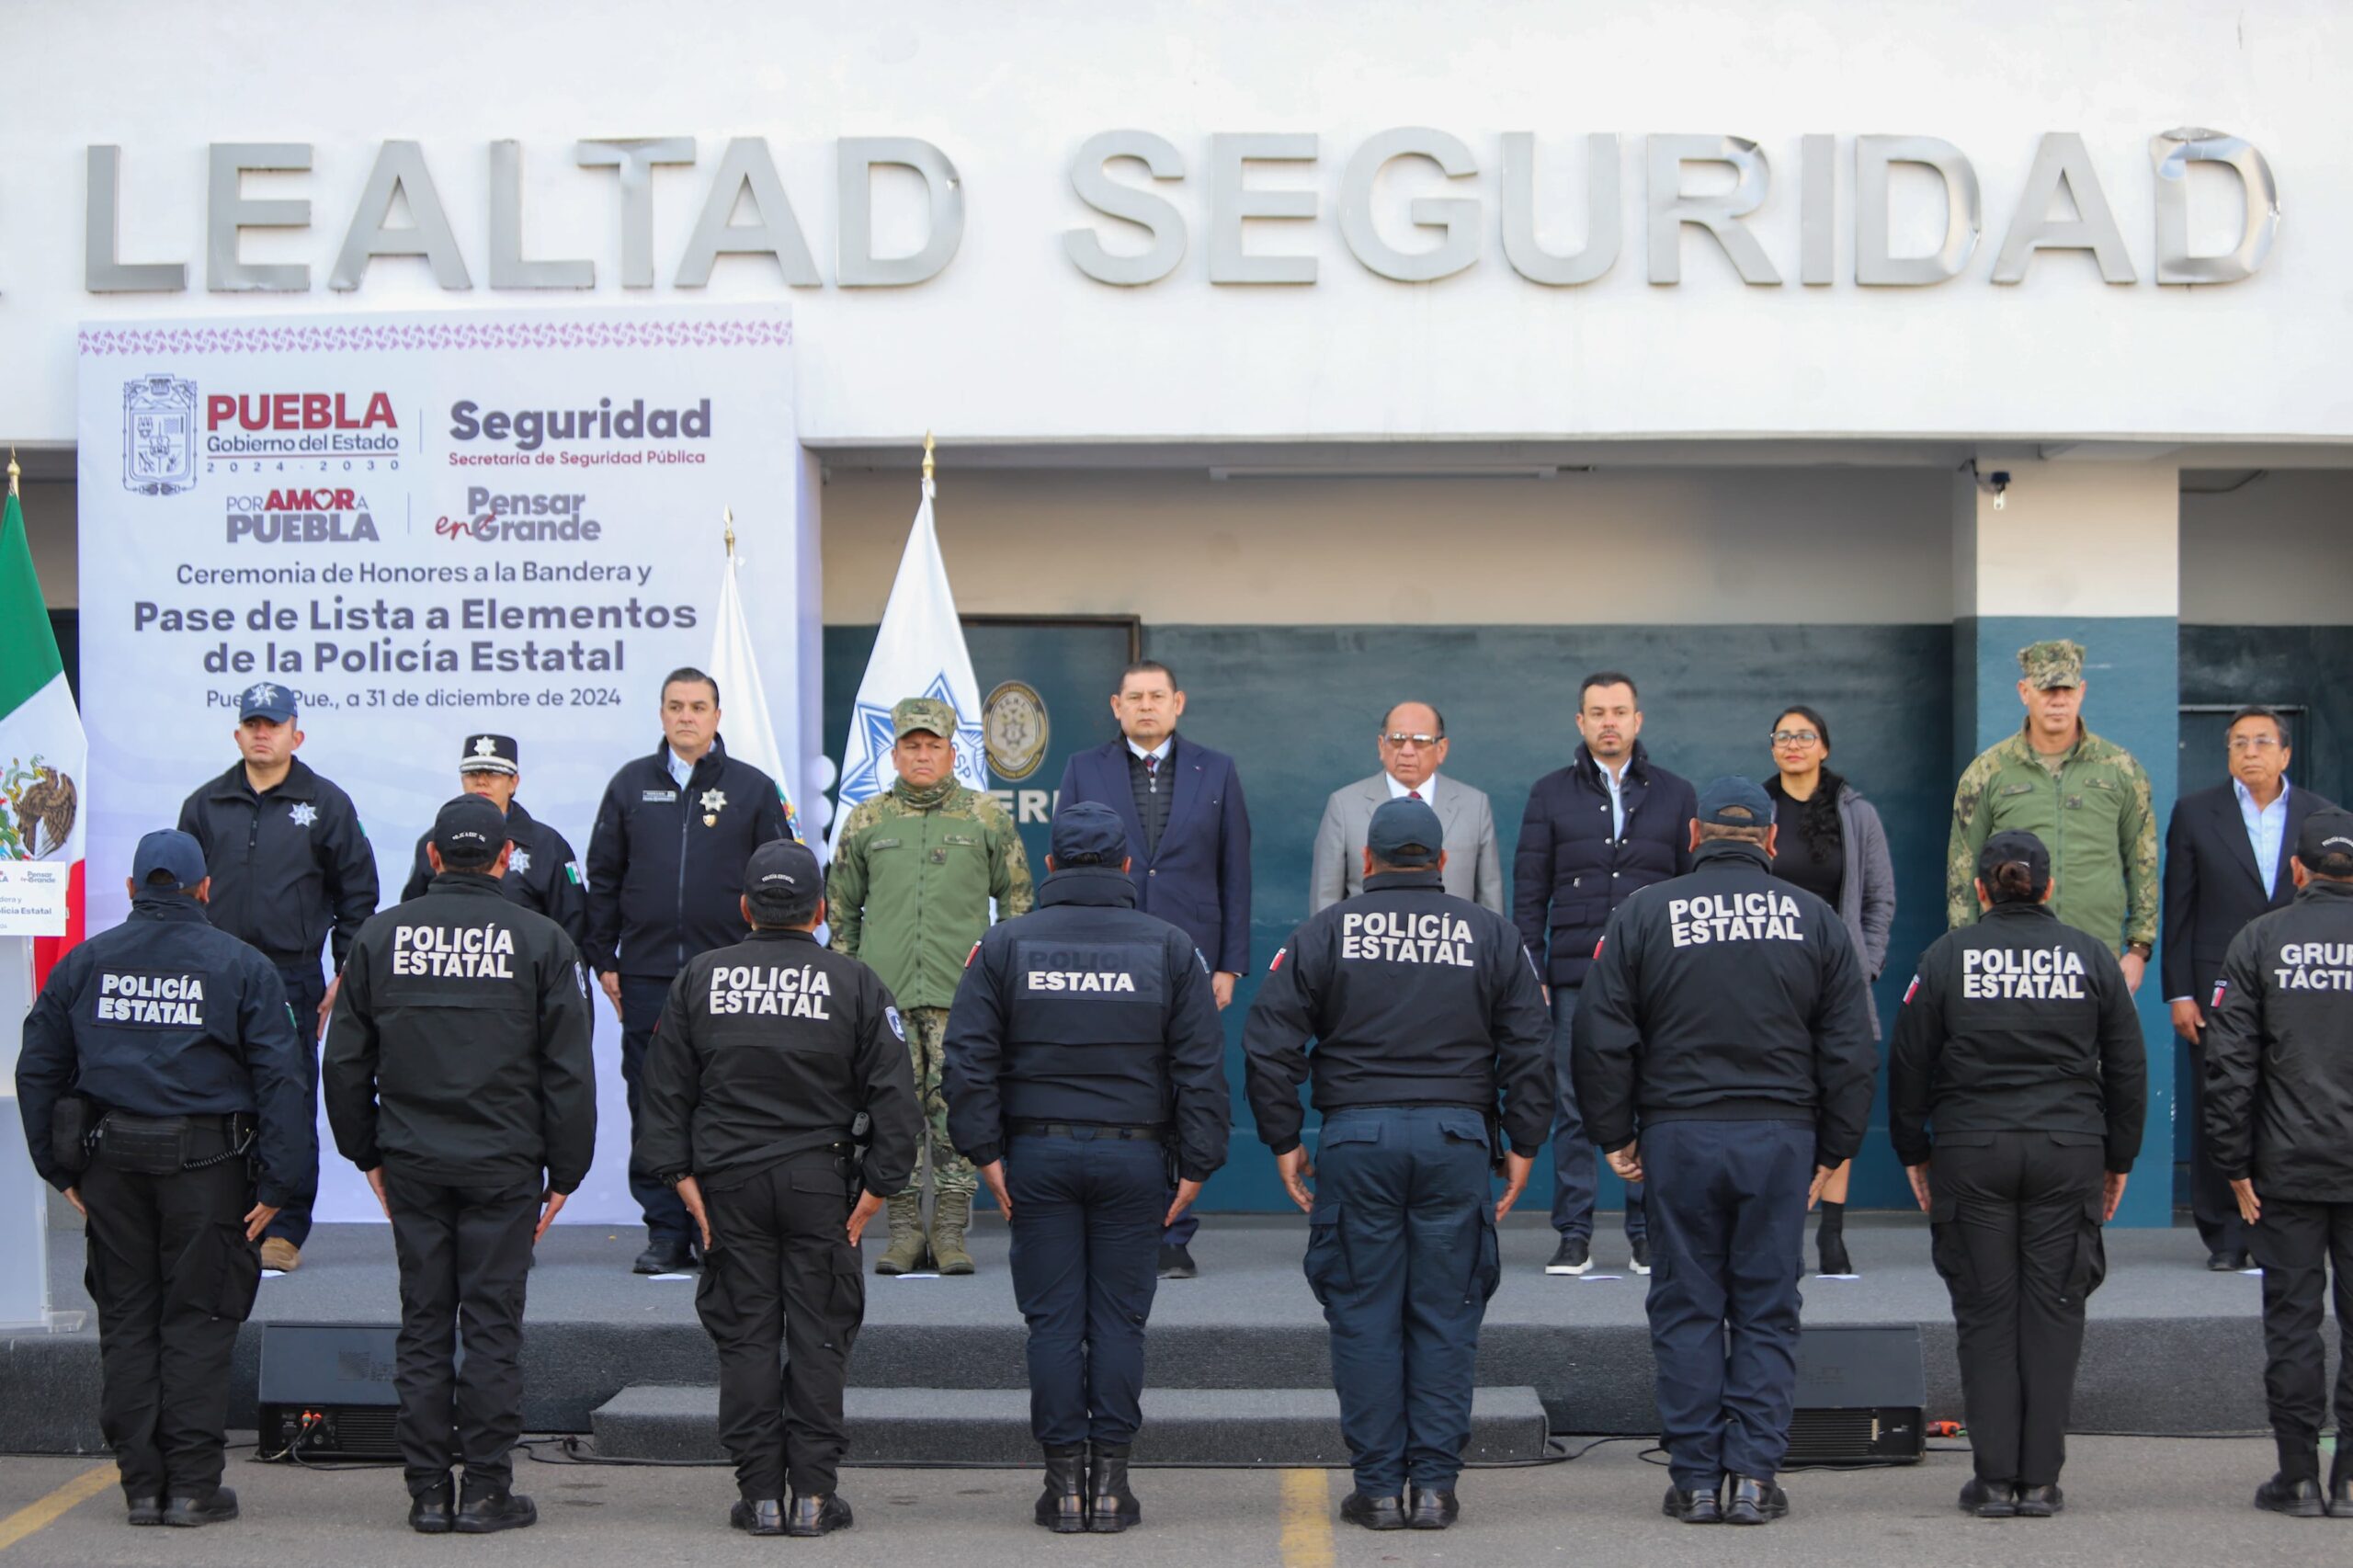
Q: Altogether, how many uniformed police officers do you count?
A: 11